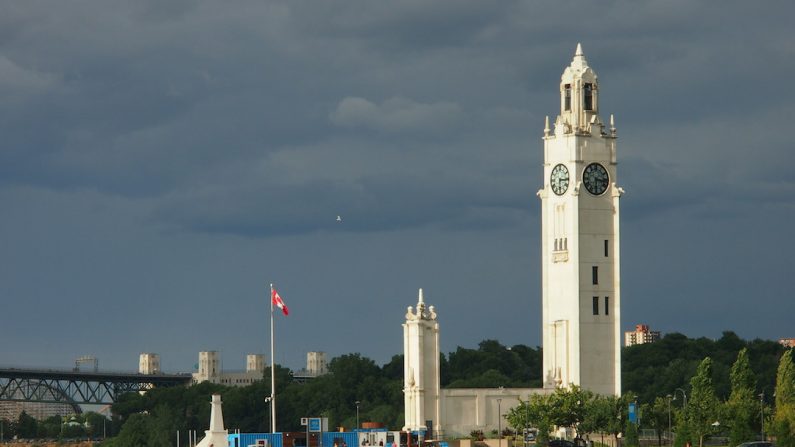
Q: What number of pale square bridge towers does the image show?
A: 4